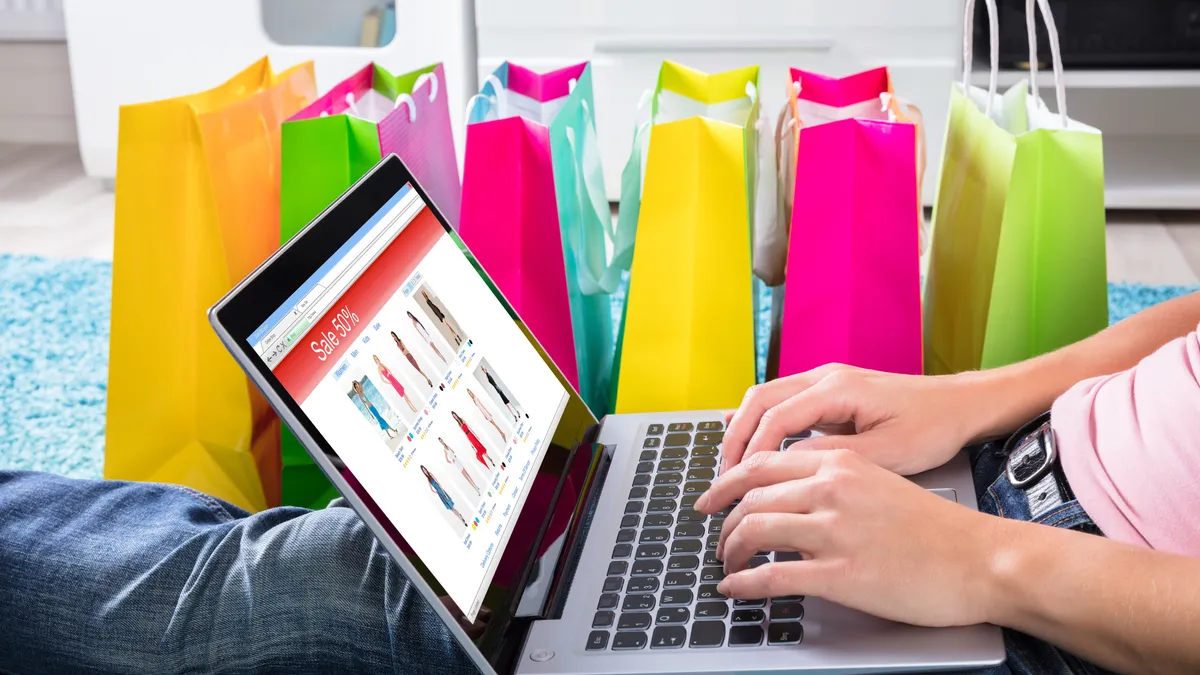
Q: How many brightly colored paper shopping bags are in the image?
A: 6